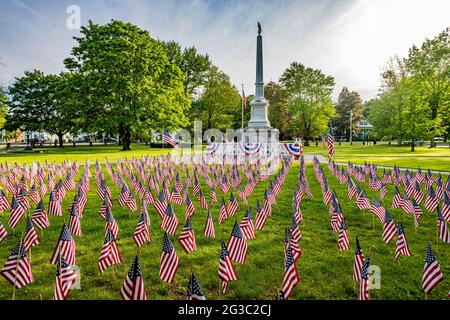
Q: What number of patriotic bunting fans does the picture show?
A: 3